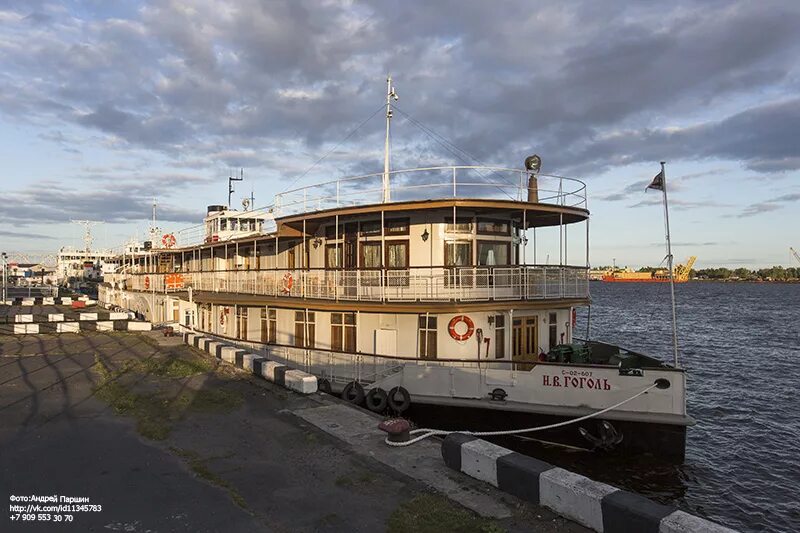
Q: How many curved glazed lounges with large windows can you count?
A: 1